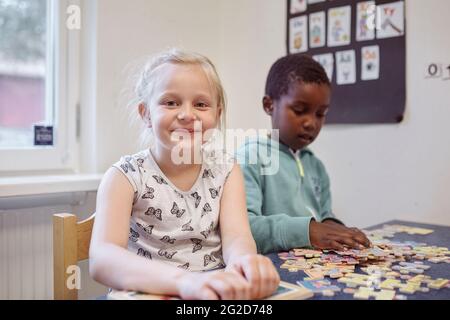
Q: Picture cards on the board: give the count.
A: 10